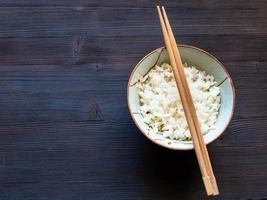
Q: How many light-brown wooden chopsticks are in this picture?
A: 2